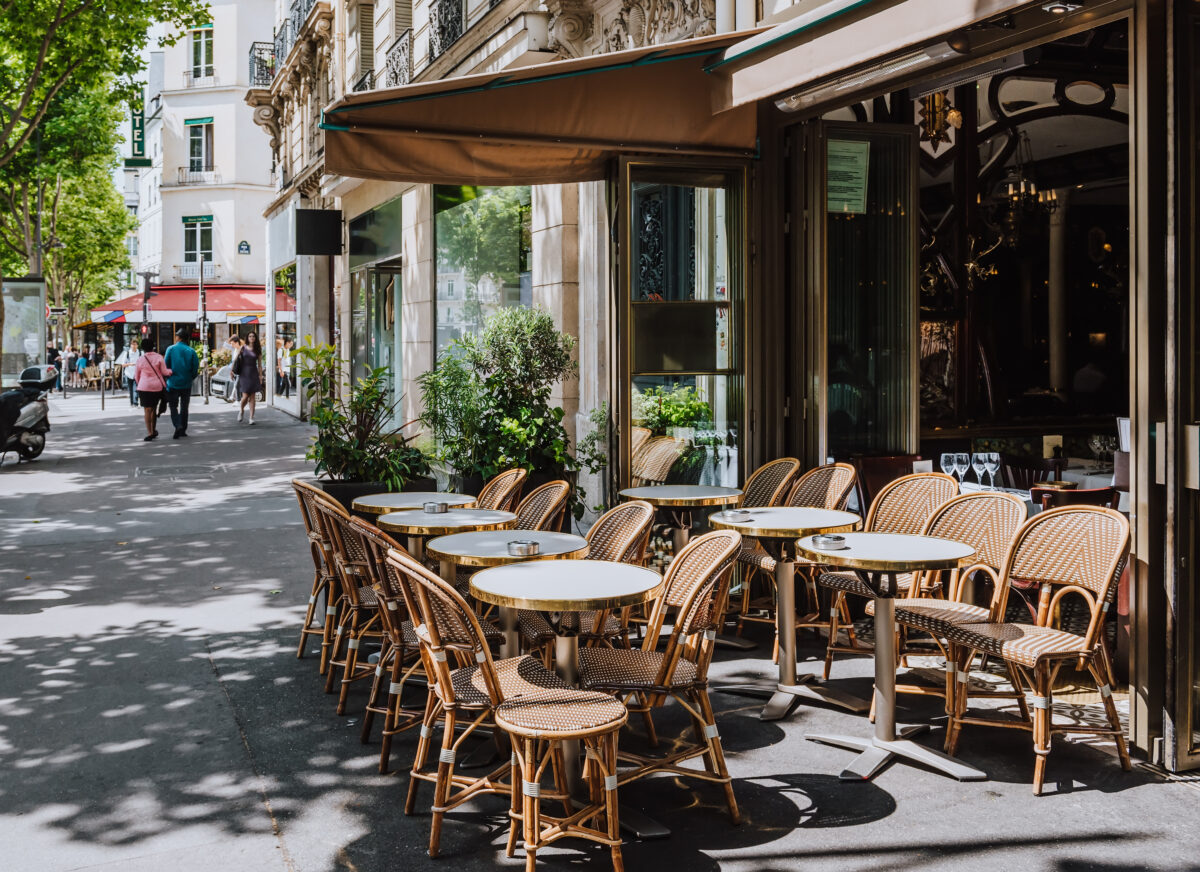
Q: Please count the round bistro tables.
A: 7